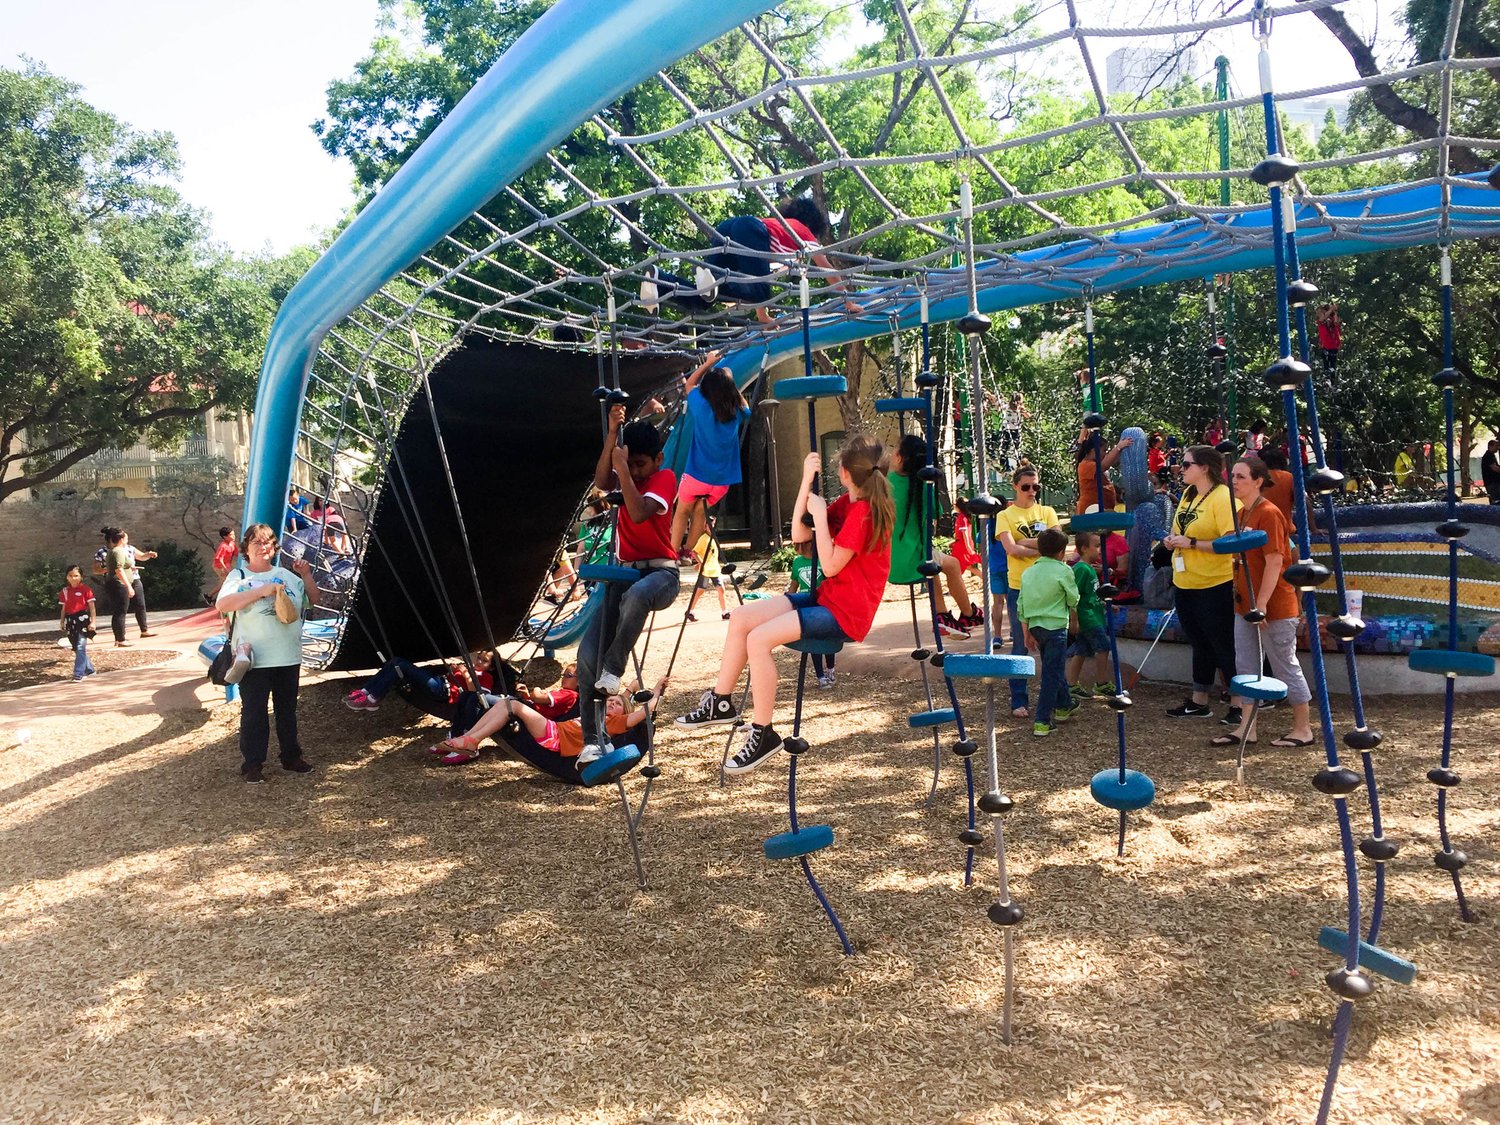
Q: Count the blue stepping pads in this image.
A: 14